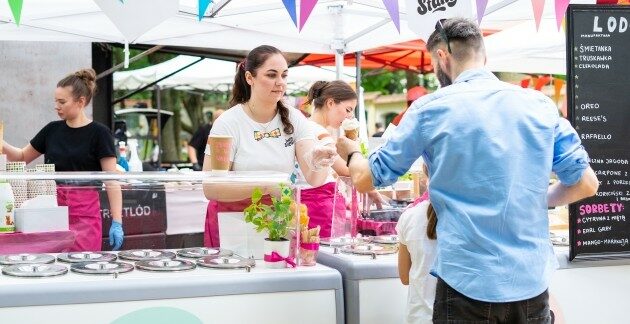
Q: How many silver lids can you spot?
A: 11